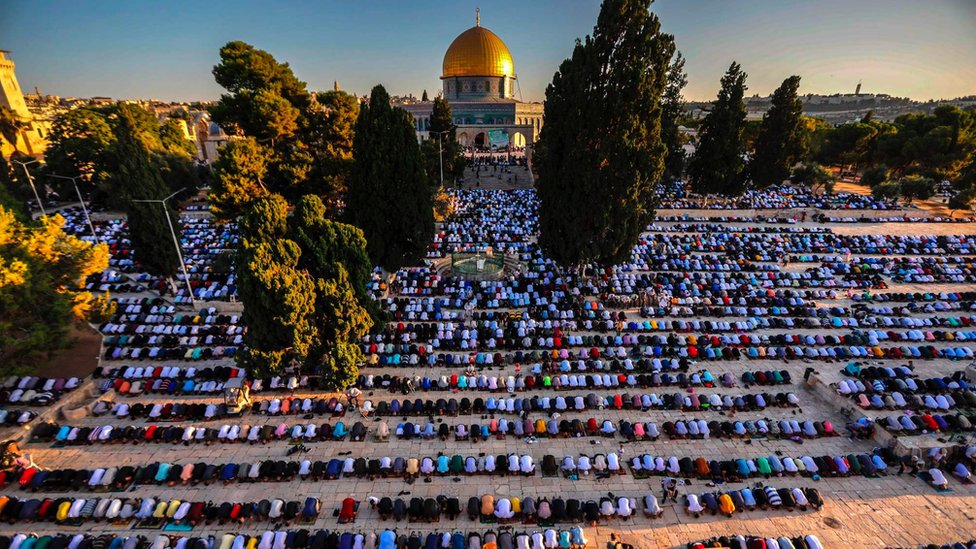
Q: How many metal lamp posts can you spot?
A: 4